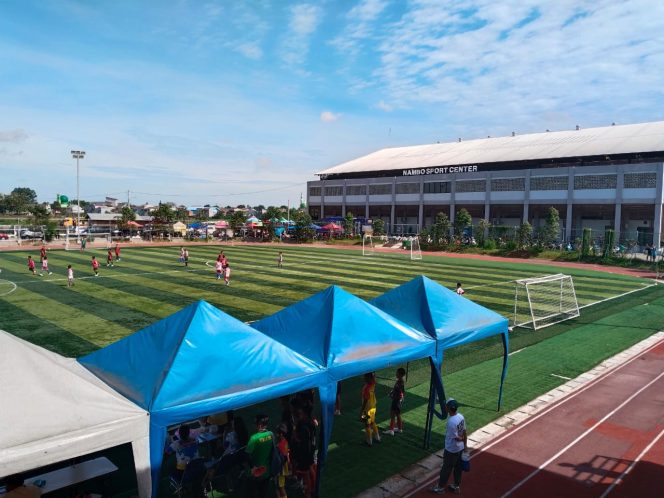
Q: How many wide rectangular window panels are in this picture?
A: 11